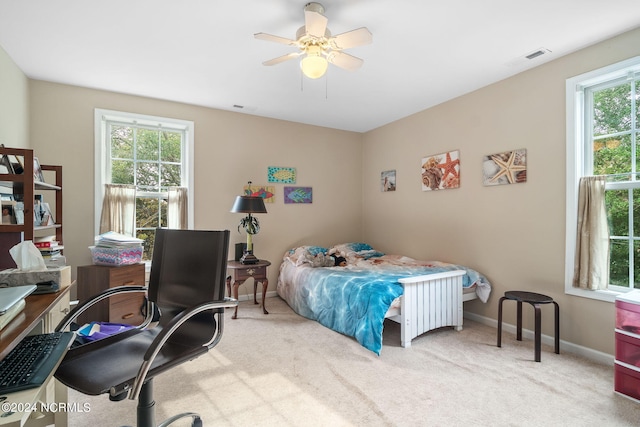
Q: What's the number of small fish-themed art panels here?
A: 3